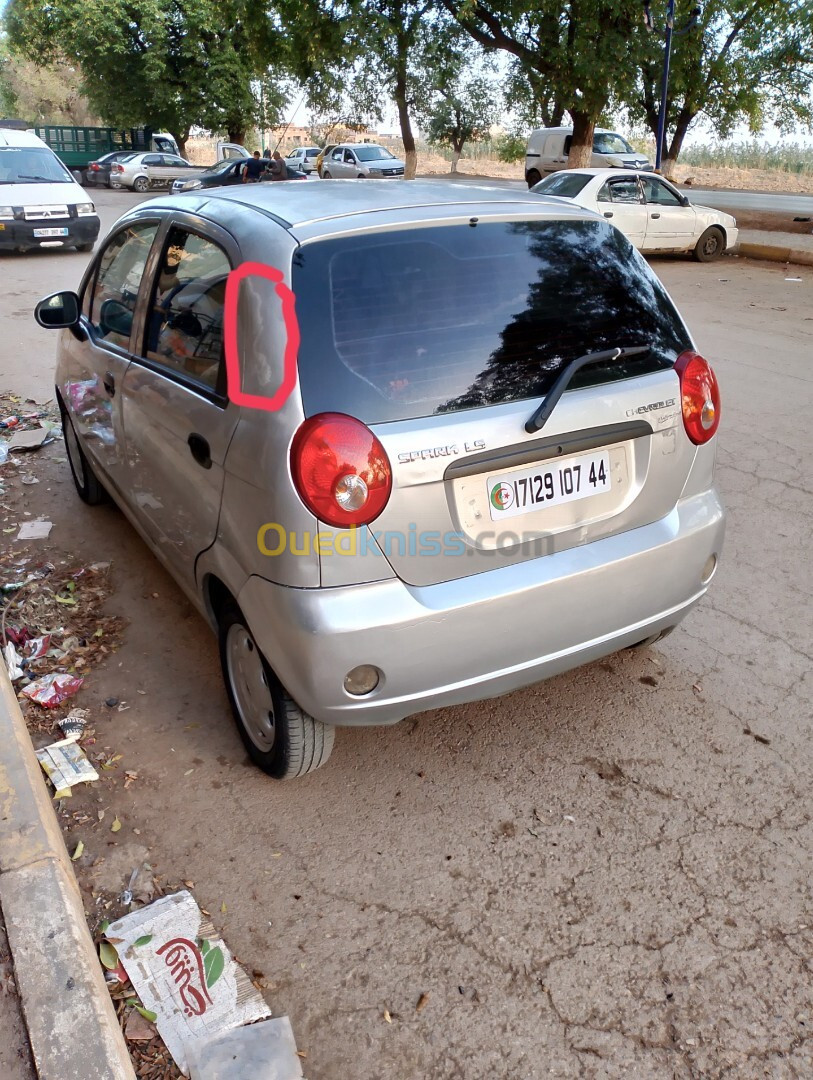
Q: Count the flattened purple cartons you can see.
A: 0